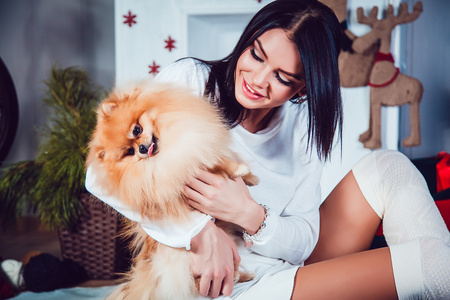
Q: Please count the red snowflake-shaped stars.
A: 3